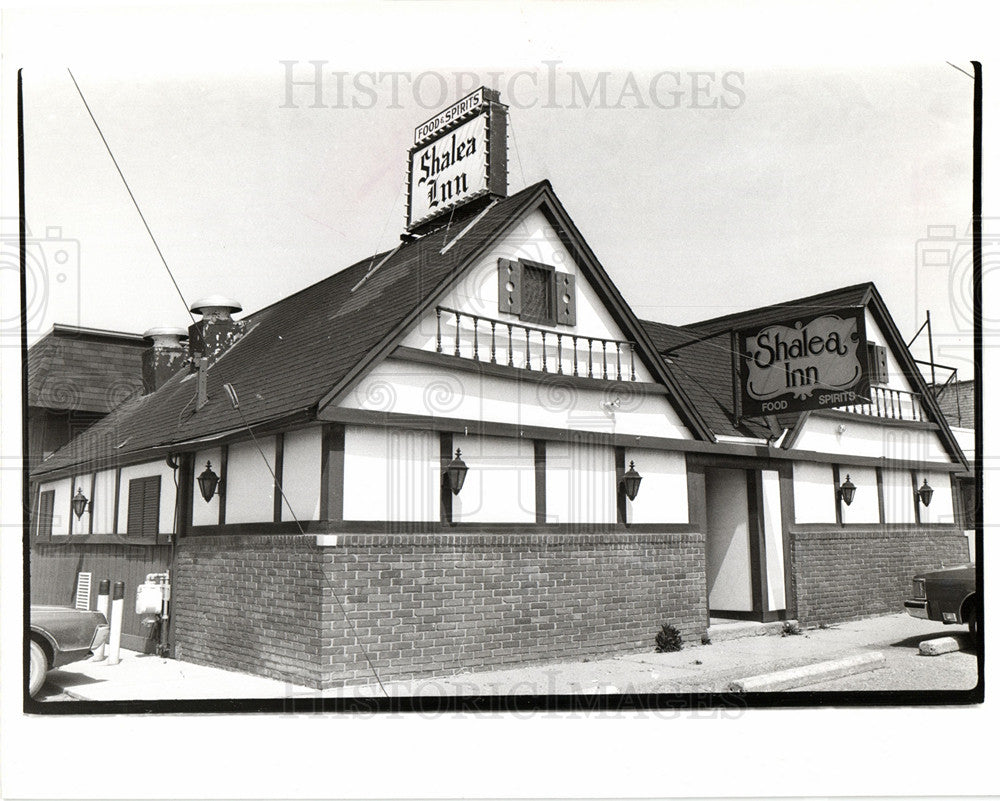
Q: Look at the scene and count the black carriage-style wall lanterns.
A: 6